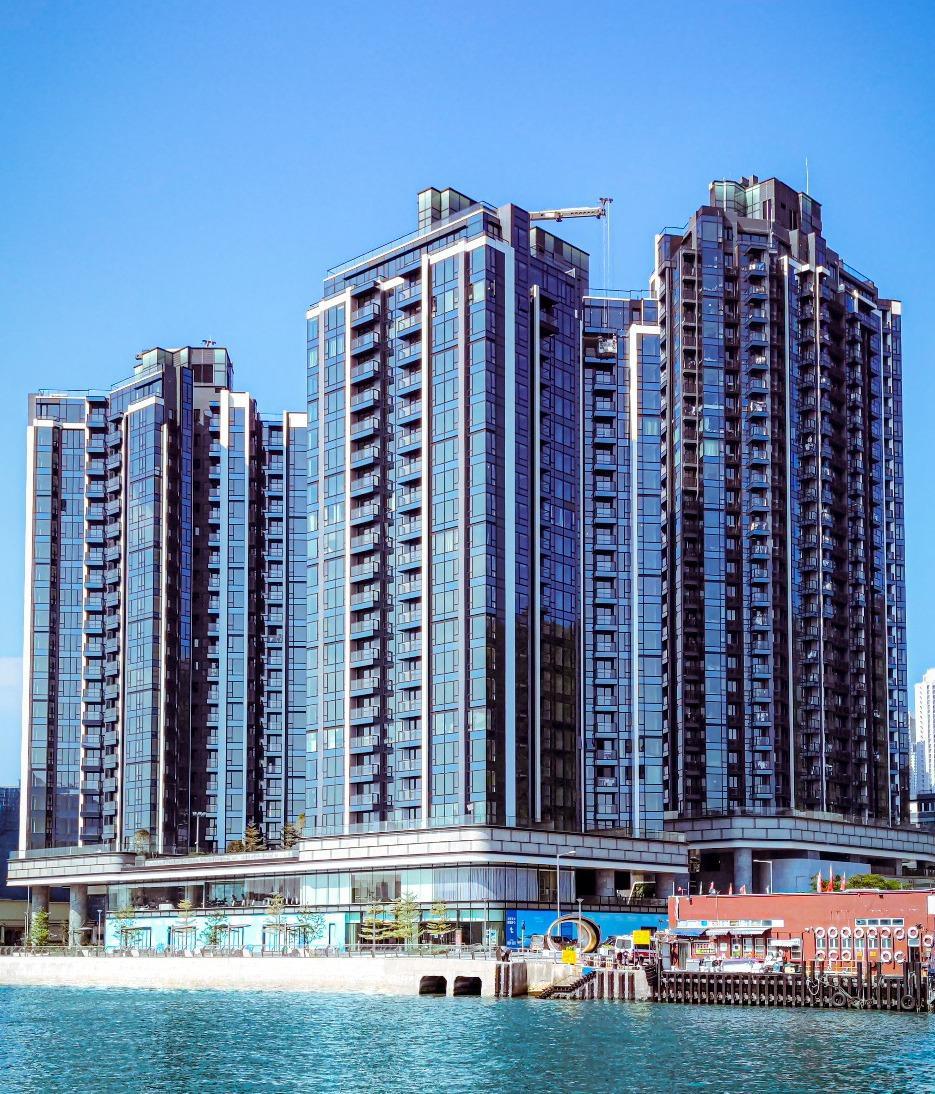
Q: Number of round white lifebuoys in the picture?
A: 14